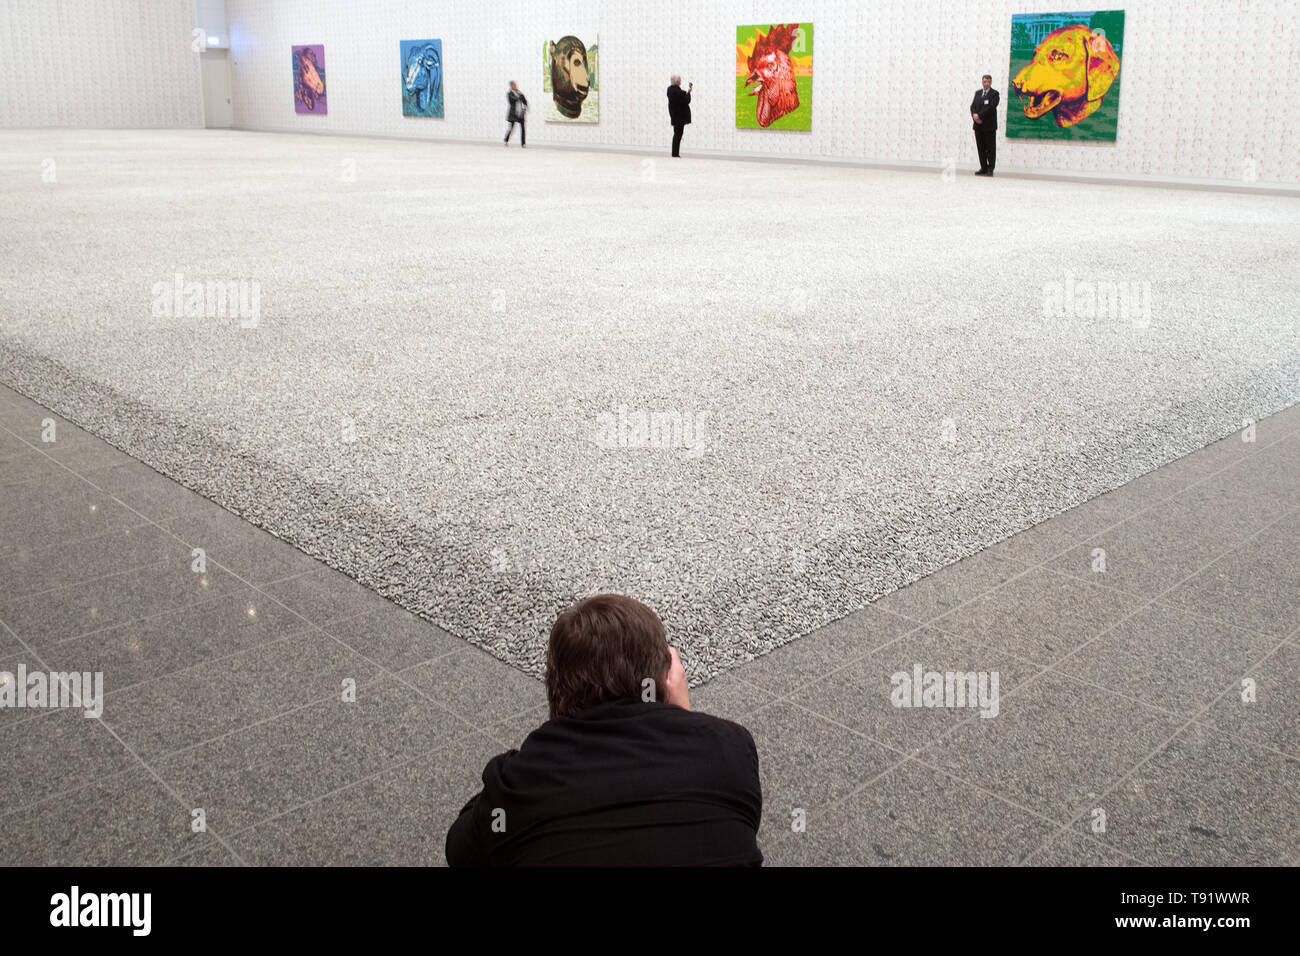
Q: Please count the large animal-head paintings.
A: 5